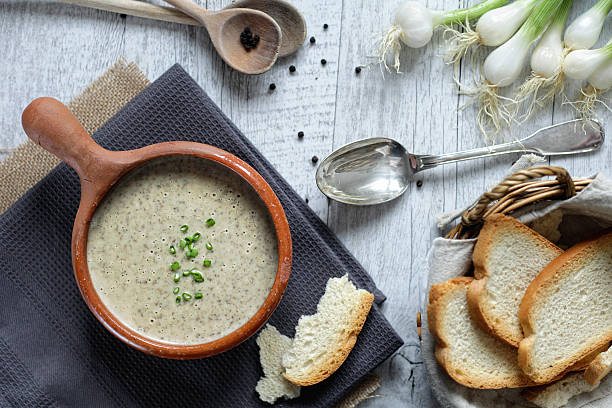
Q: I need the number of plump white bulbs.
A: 7